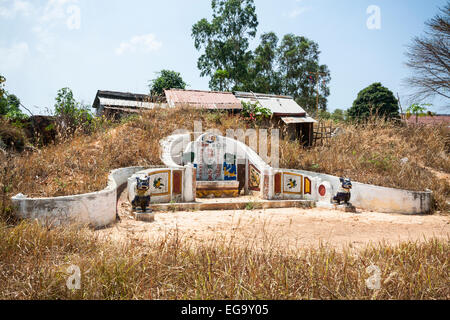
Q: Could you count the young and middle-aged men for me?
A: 0